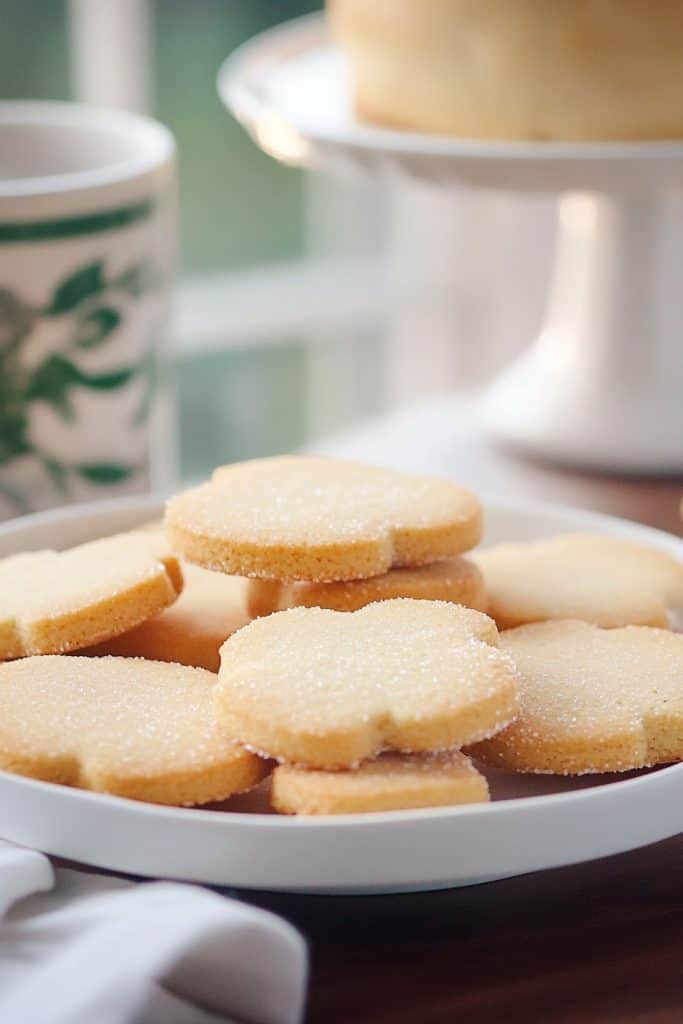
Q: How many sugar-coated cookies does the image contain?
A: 9